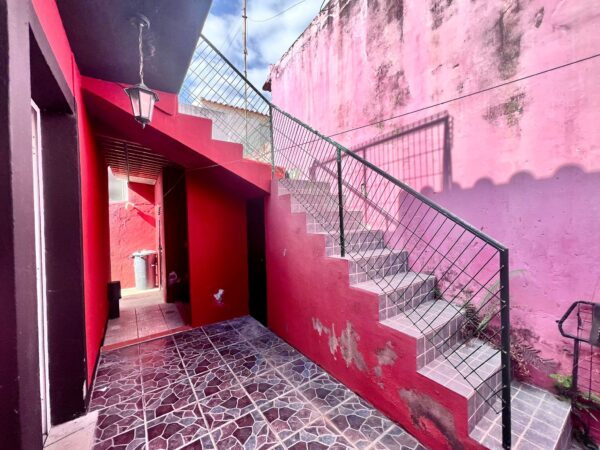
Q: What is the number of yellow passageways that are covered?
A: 0